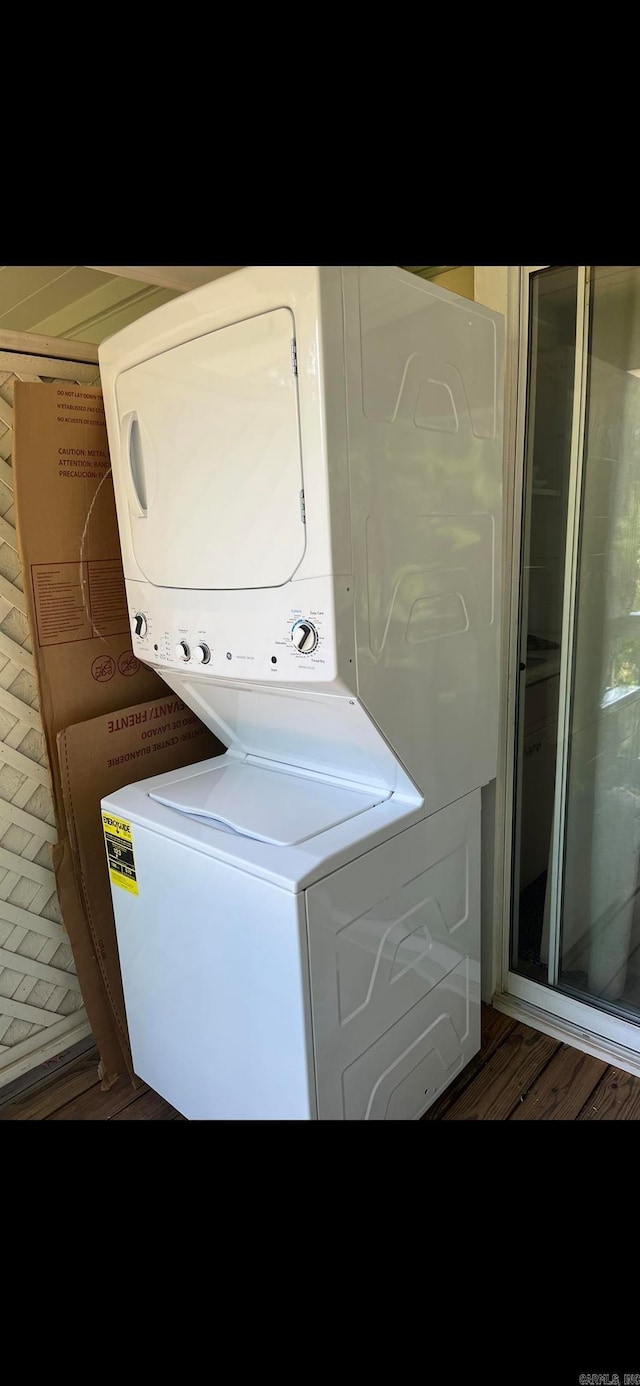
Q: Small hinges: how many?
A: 2